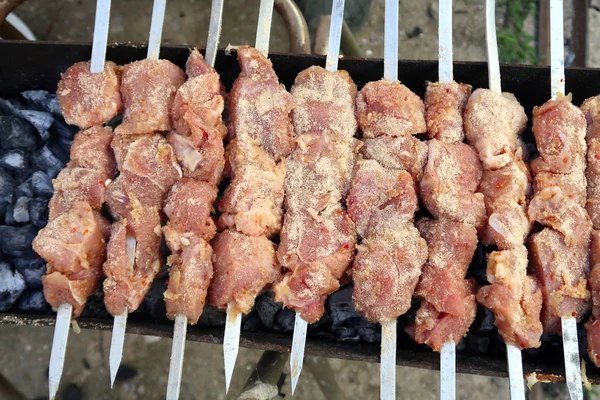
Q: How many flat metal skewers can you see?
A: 9